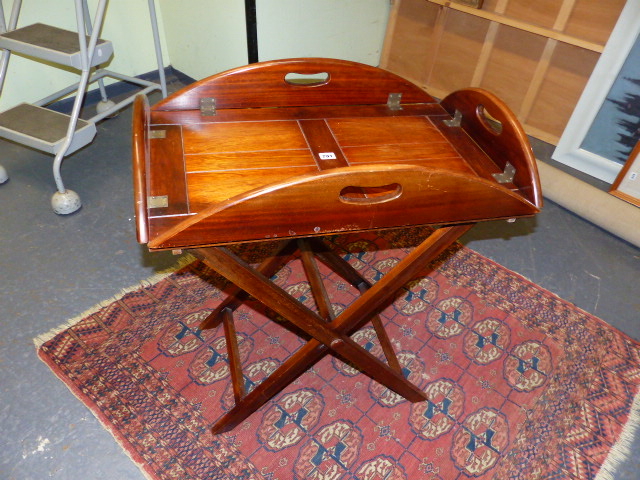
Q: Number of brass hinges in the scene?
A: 6